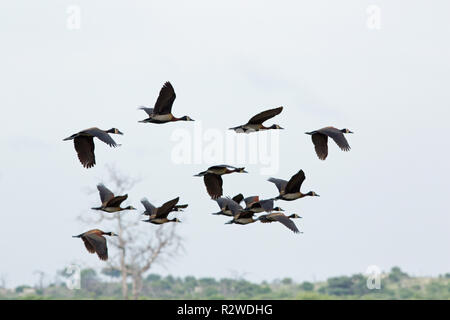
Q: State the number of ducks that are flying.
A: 14